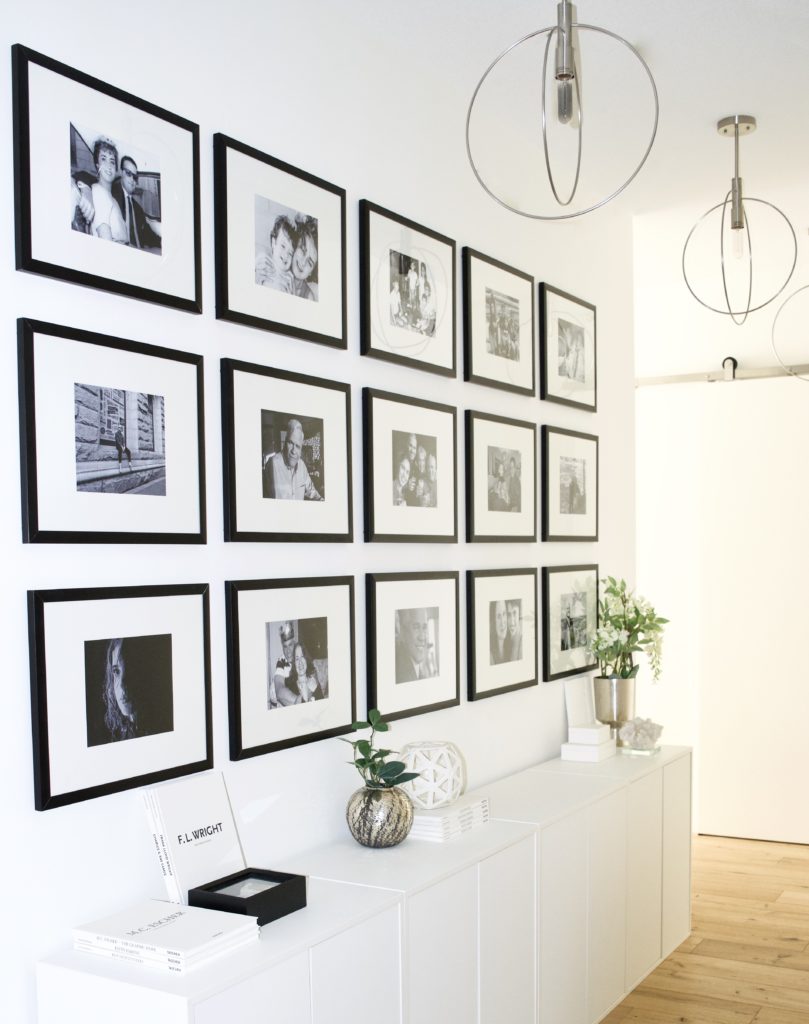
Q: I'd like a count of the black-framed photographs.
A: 15